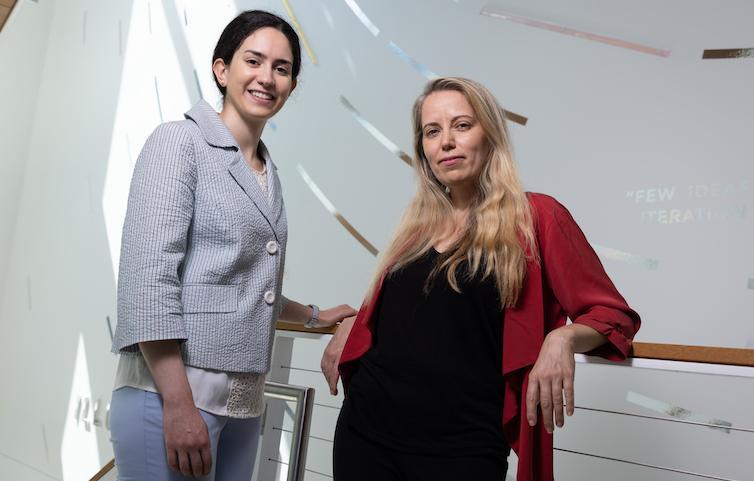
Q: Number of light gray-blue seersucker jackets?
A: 1